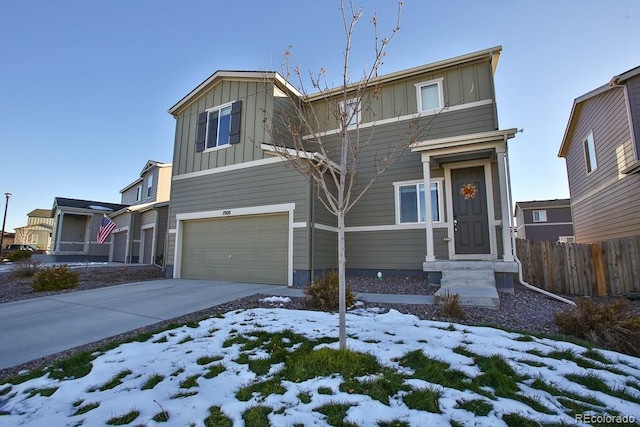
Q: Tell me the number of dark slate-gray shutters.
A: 2